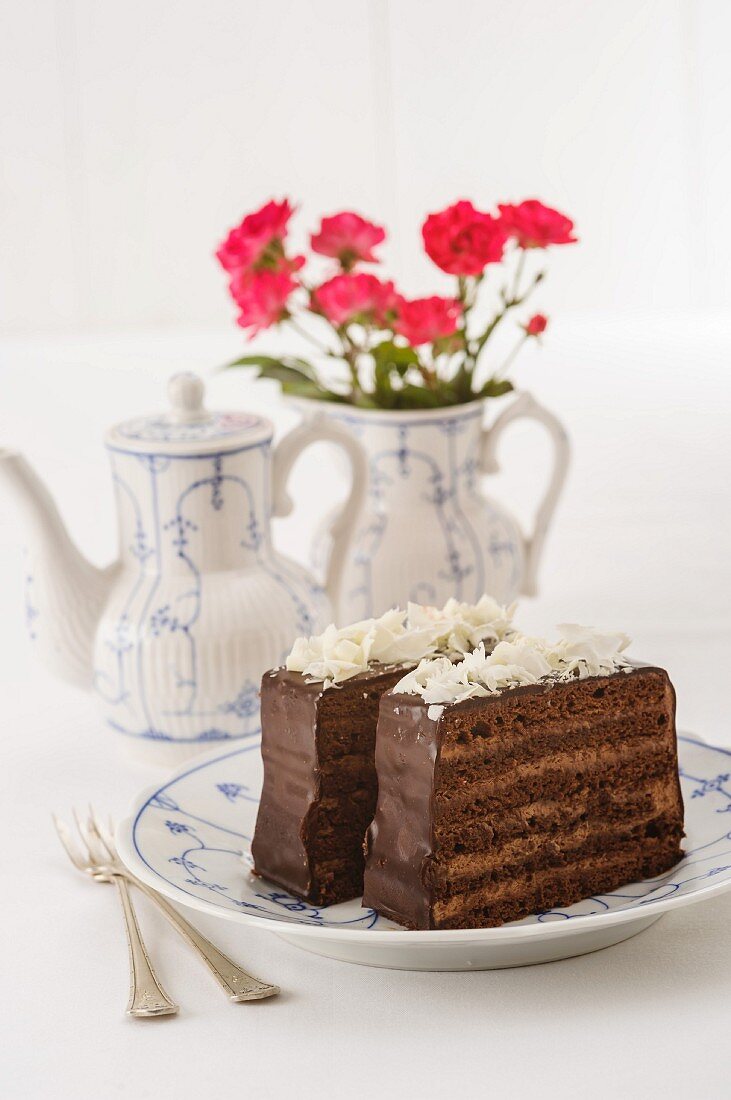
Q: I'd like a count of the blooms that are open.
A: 7